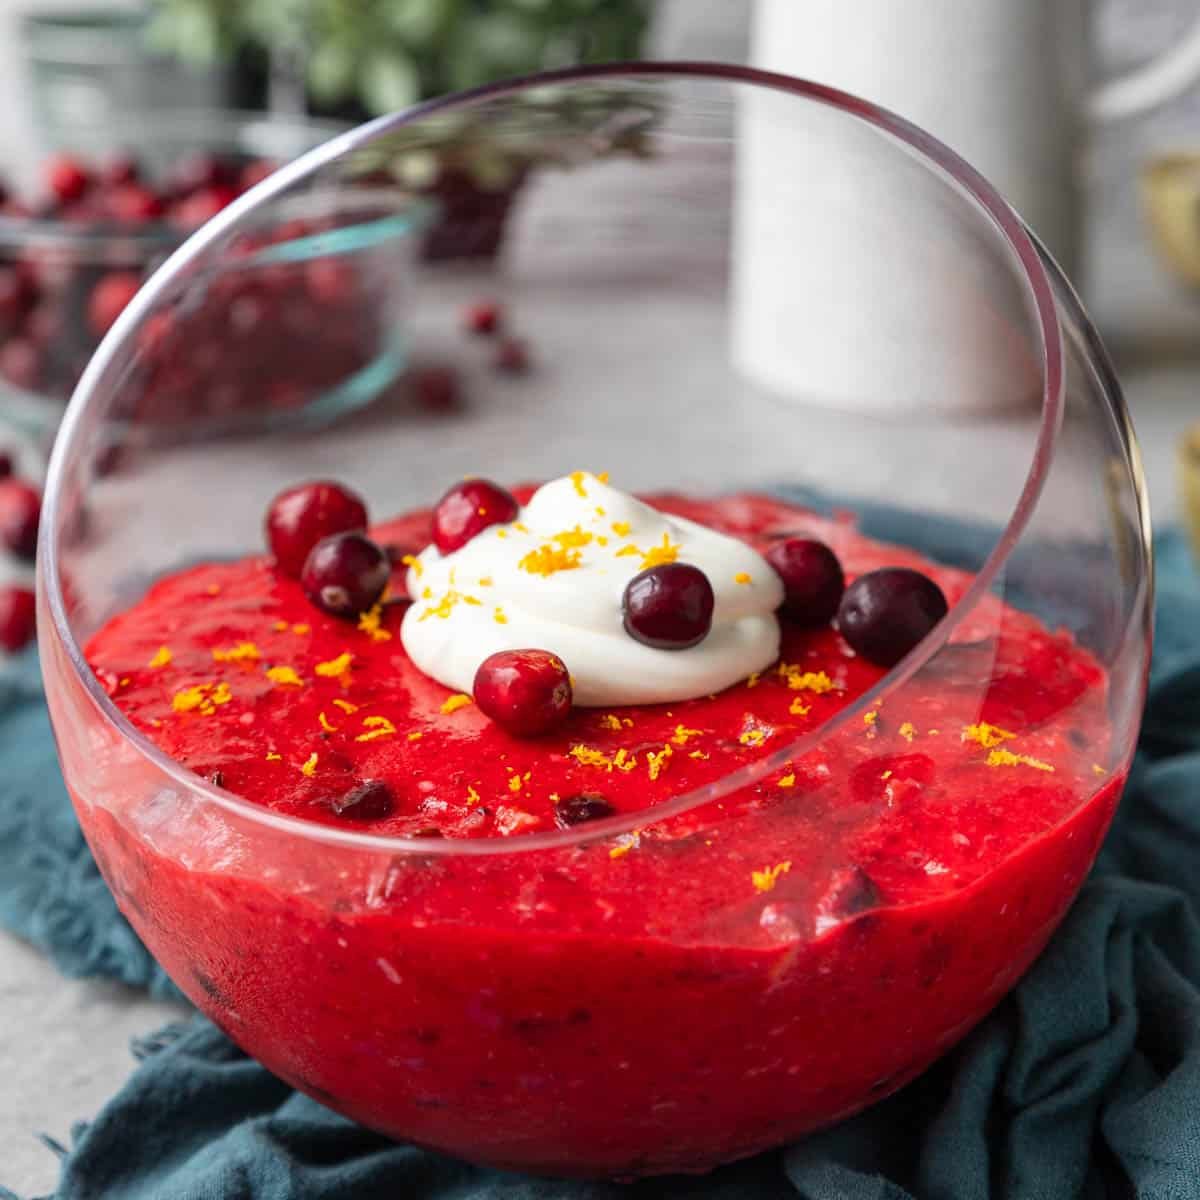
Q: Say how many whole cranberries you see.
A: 7